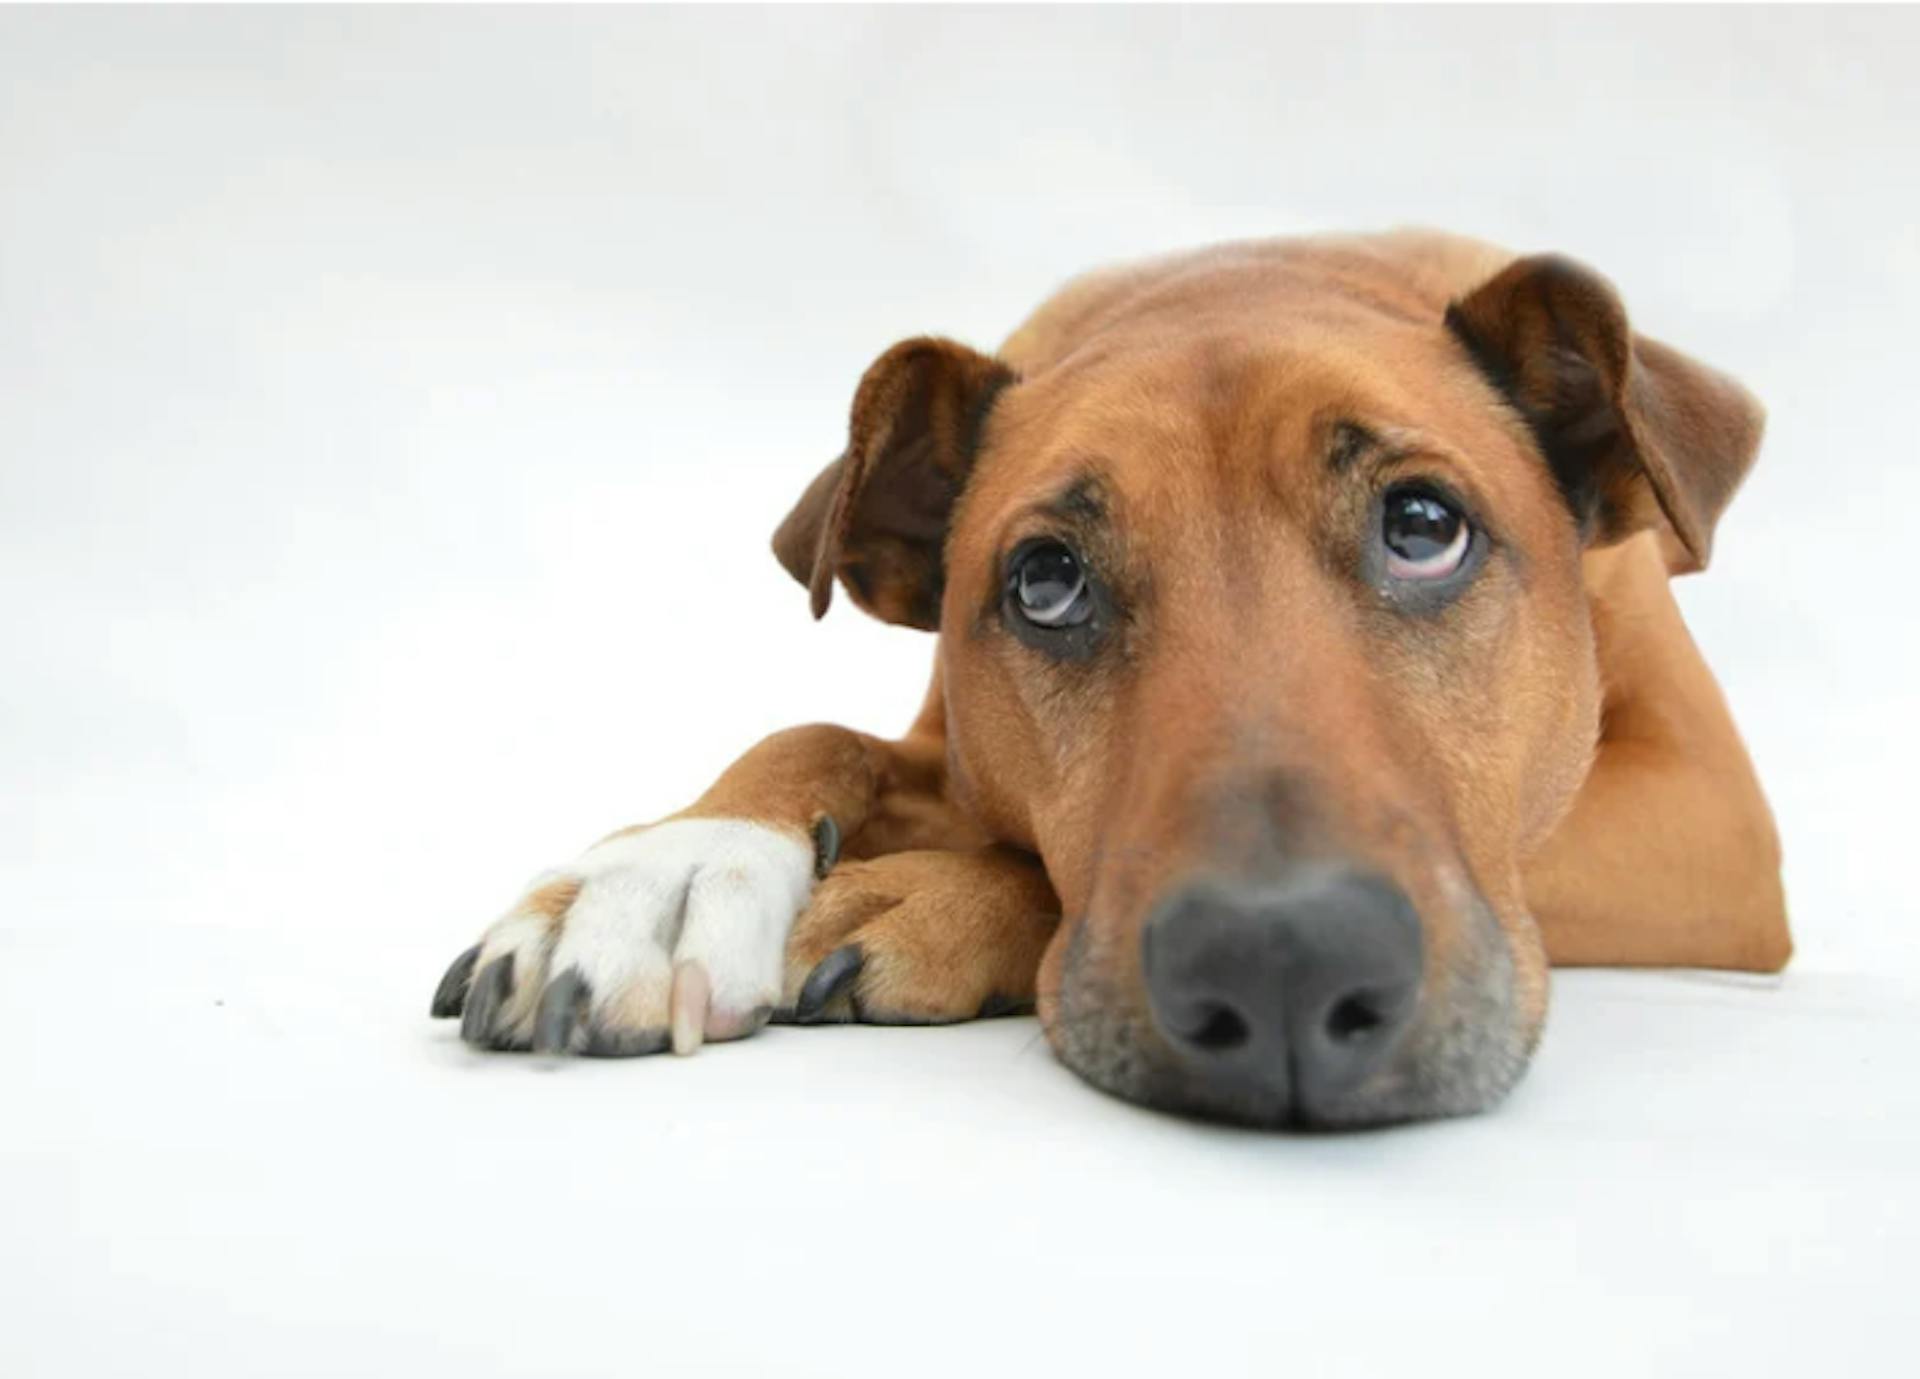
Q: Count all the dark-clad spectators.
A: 0